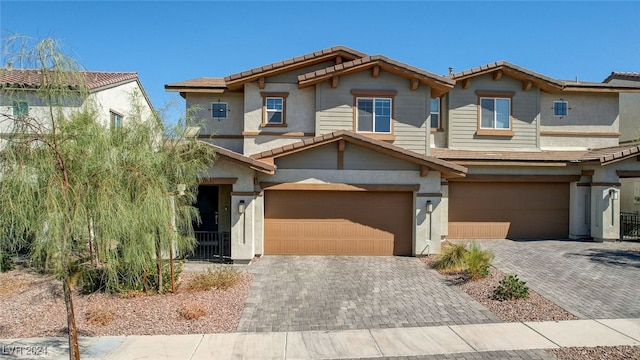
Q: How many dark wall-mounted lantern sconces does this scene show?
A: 3